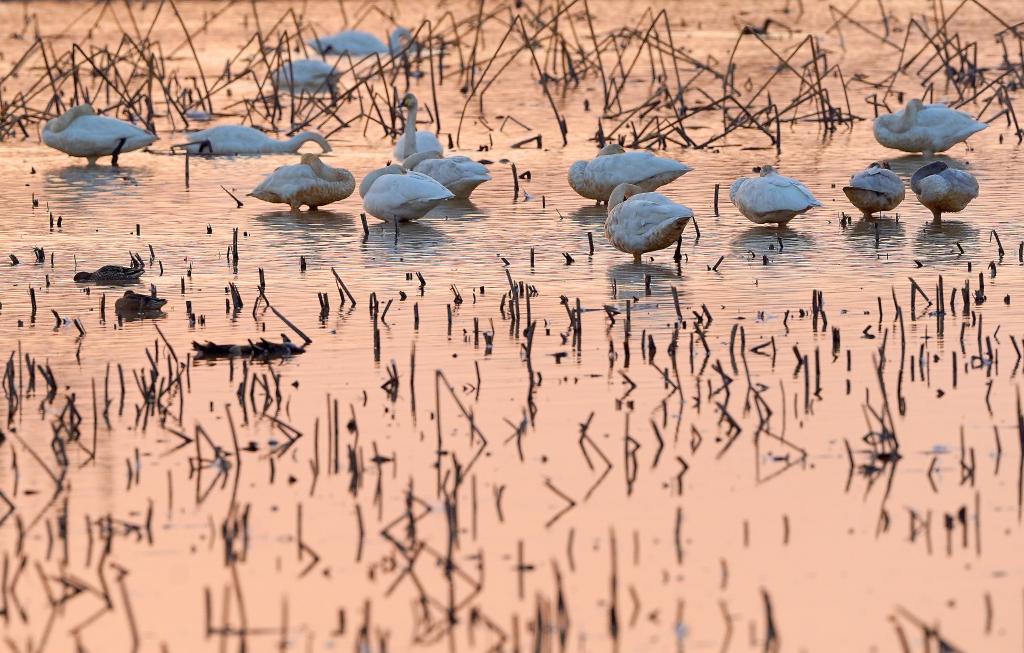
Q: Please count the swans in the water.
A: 14